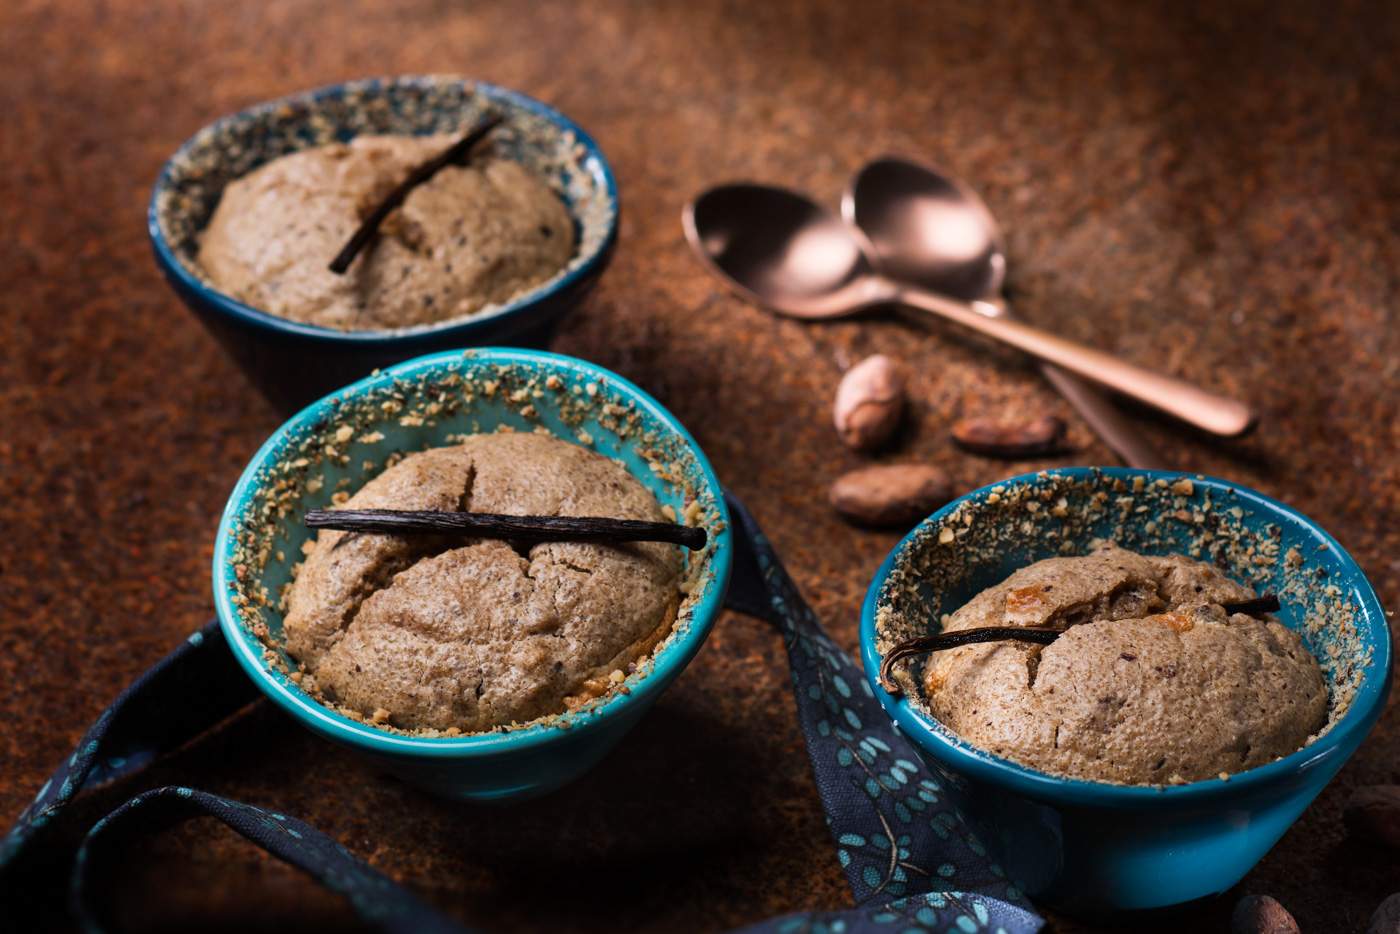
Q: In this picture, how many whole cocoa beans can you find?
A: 3